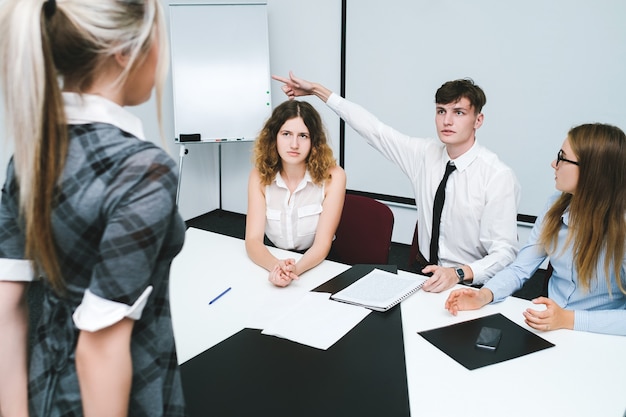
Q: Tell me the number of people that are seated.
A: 3